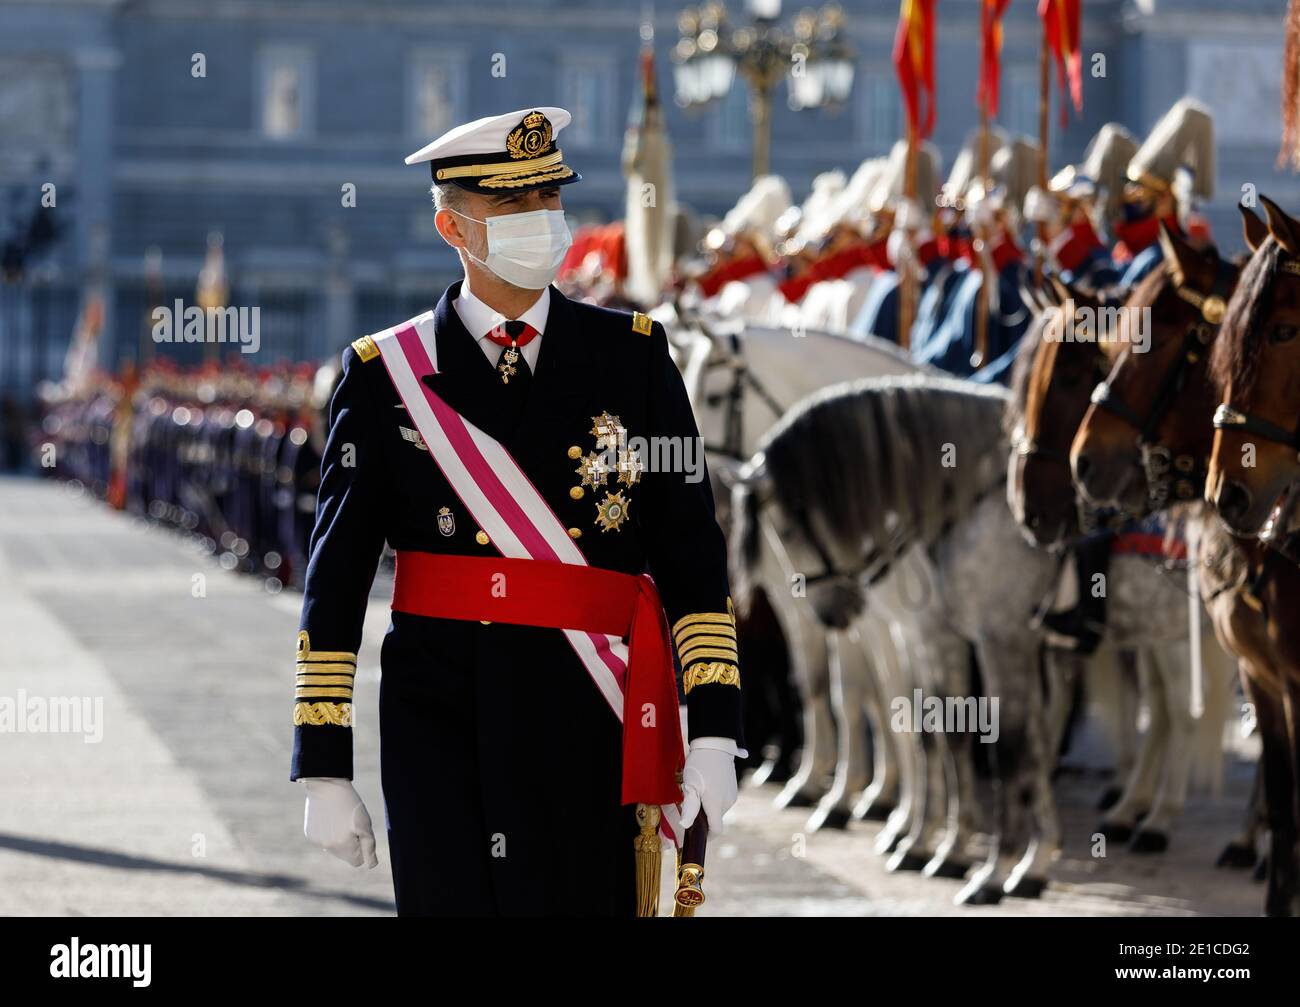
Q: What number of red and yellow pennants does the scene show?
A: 3